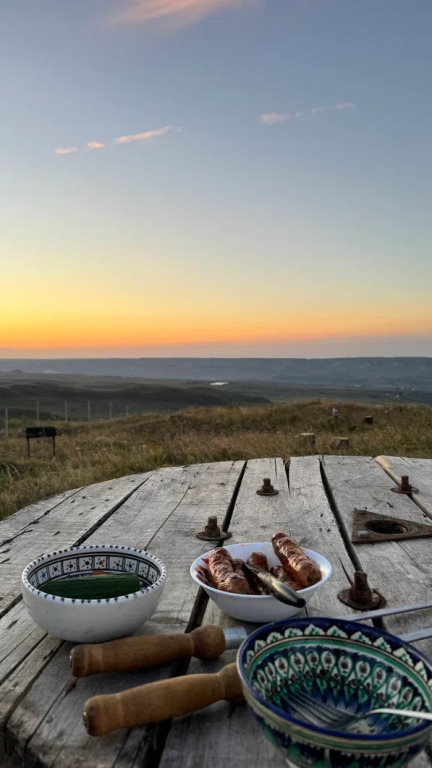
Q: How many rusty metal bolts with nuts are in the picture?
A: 4